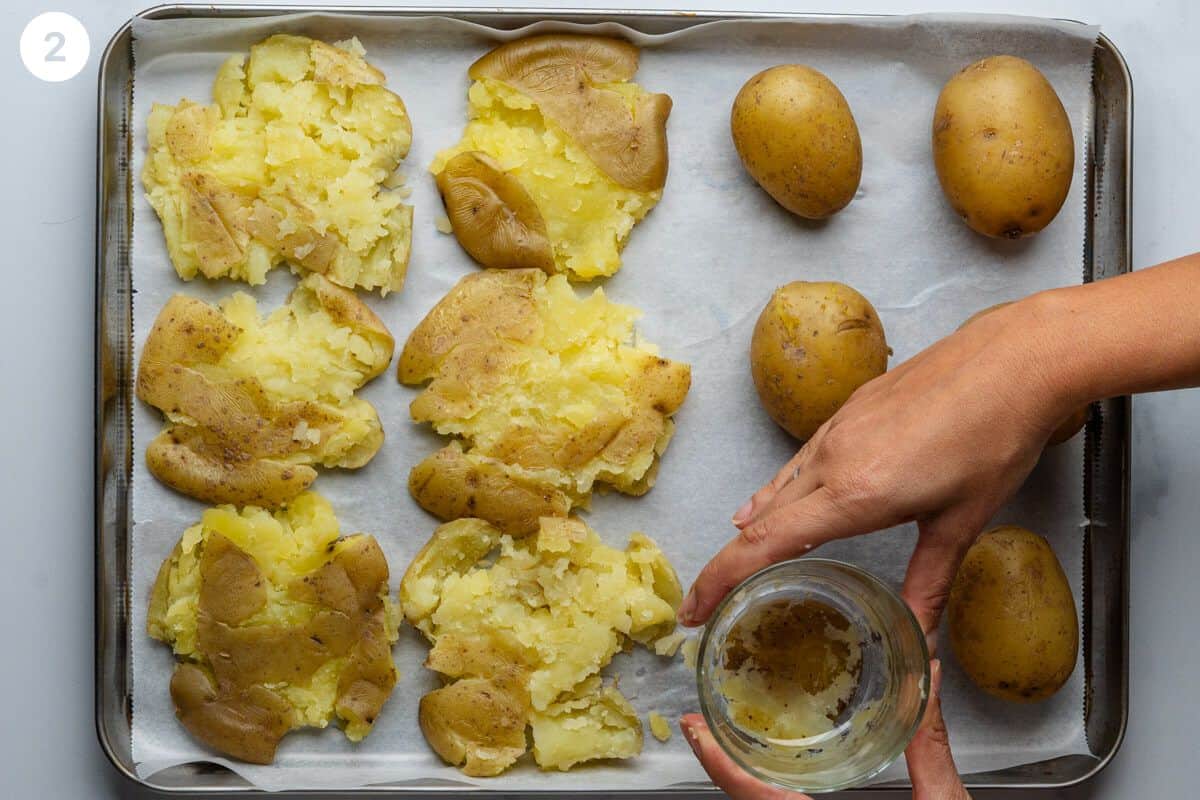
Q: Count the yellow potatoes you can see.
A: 12